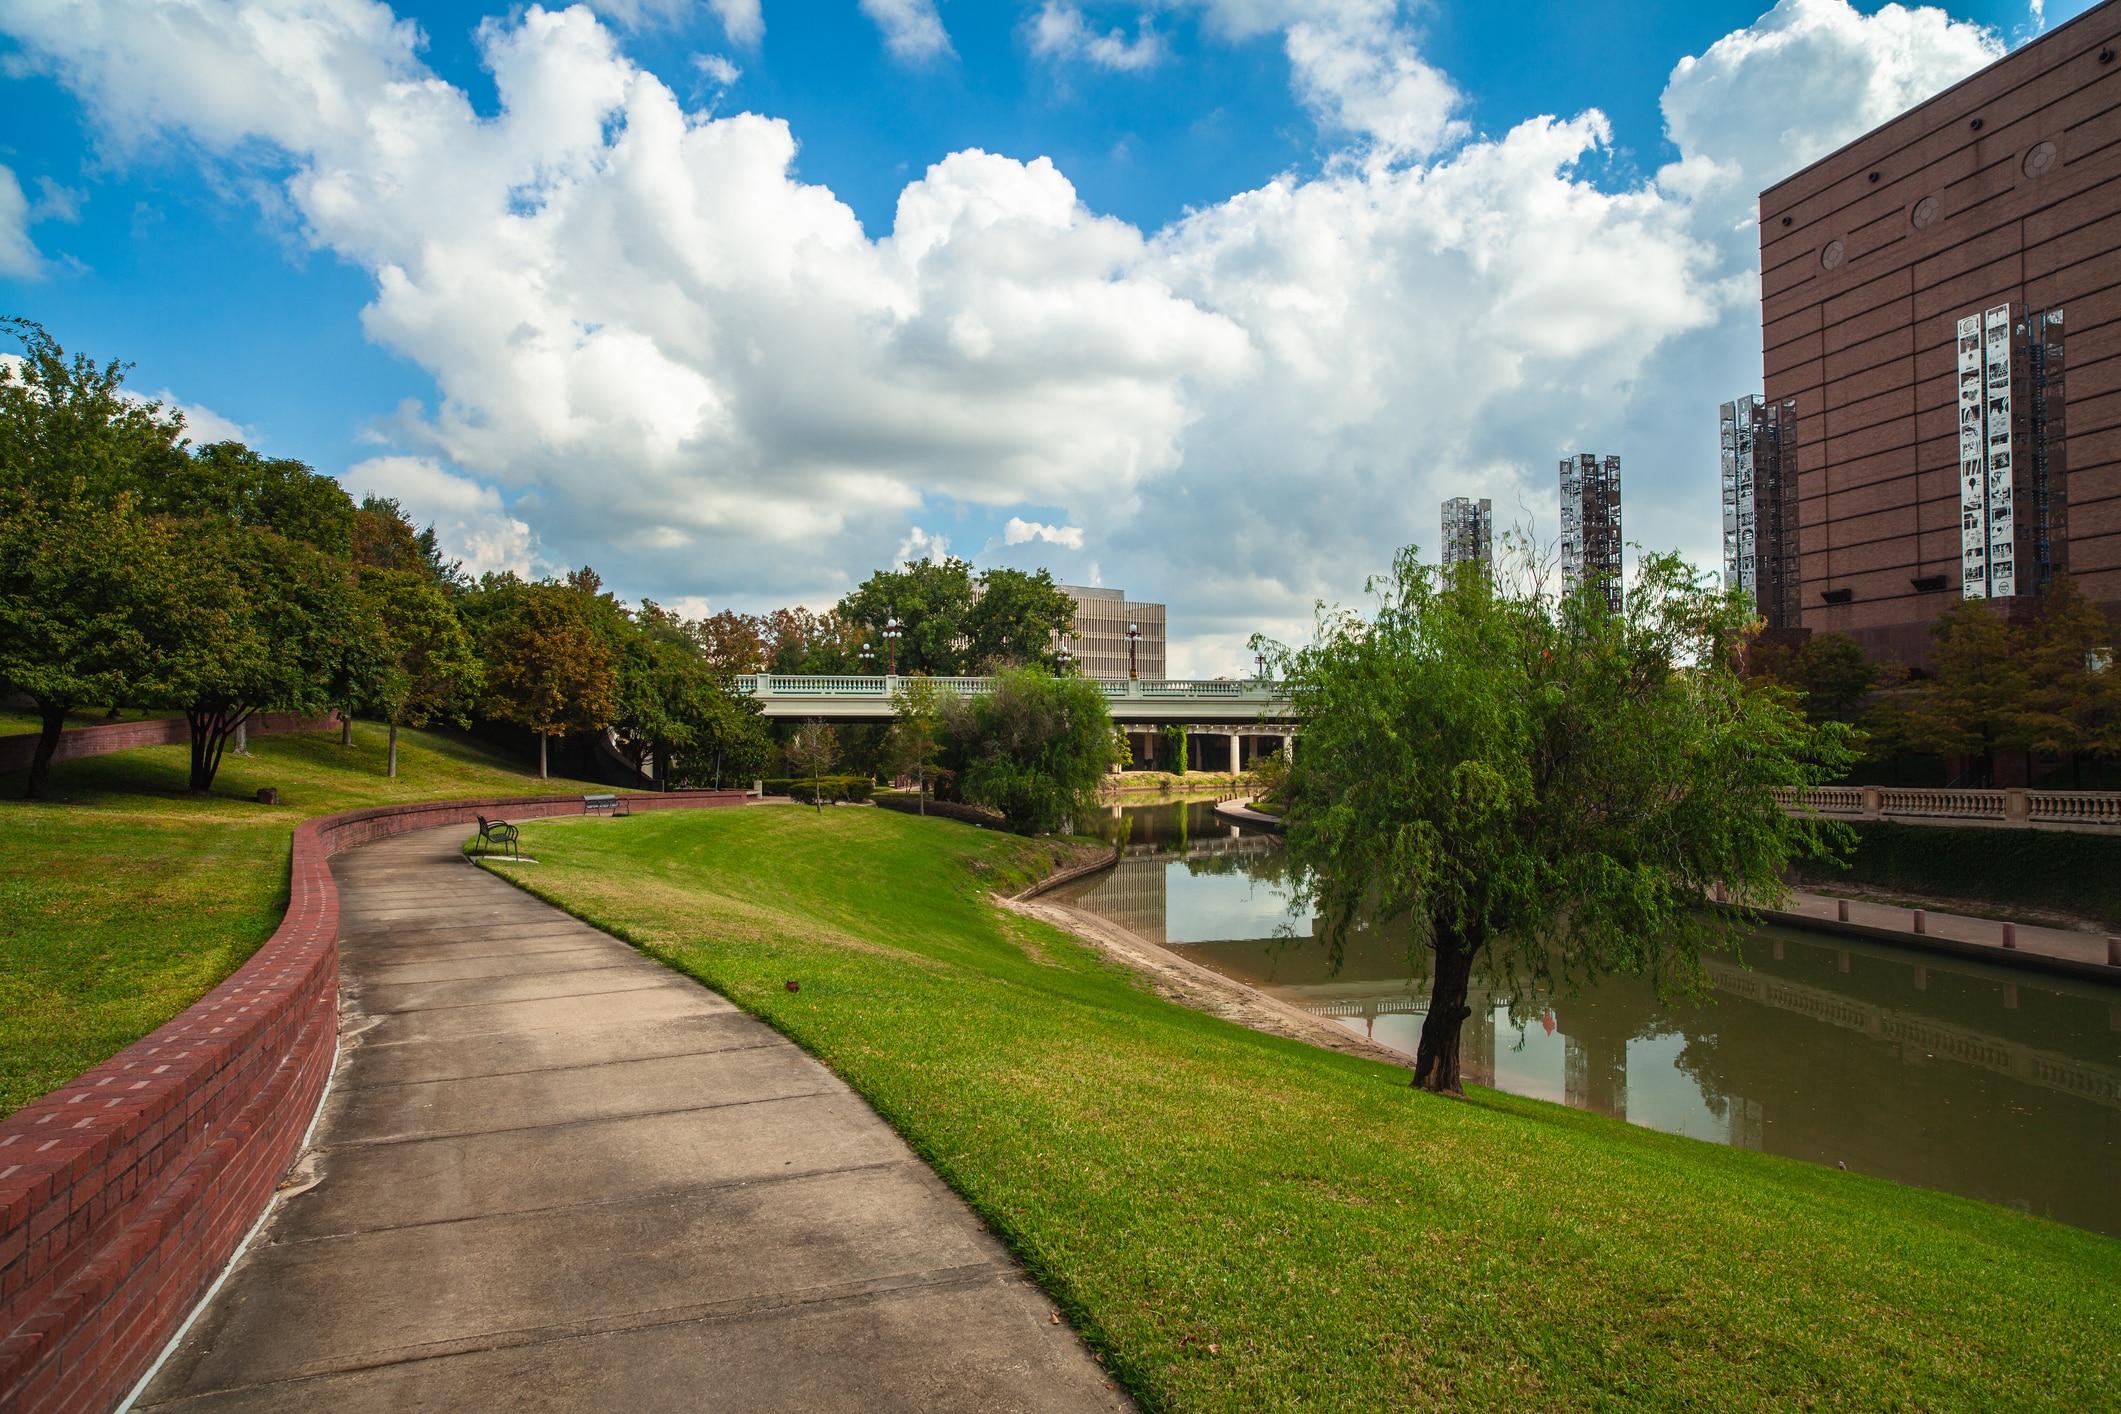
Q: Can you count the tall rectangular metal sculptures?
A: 4